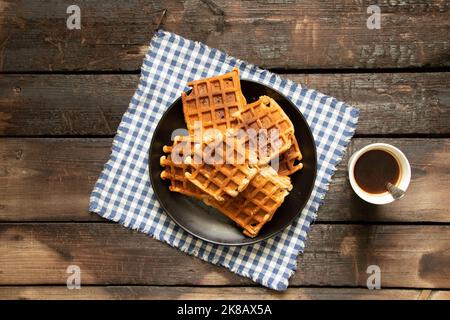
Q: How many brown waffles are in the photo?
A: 6